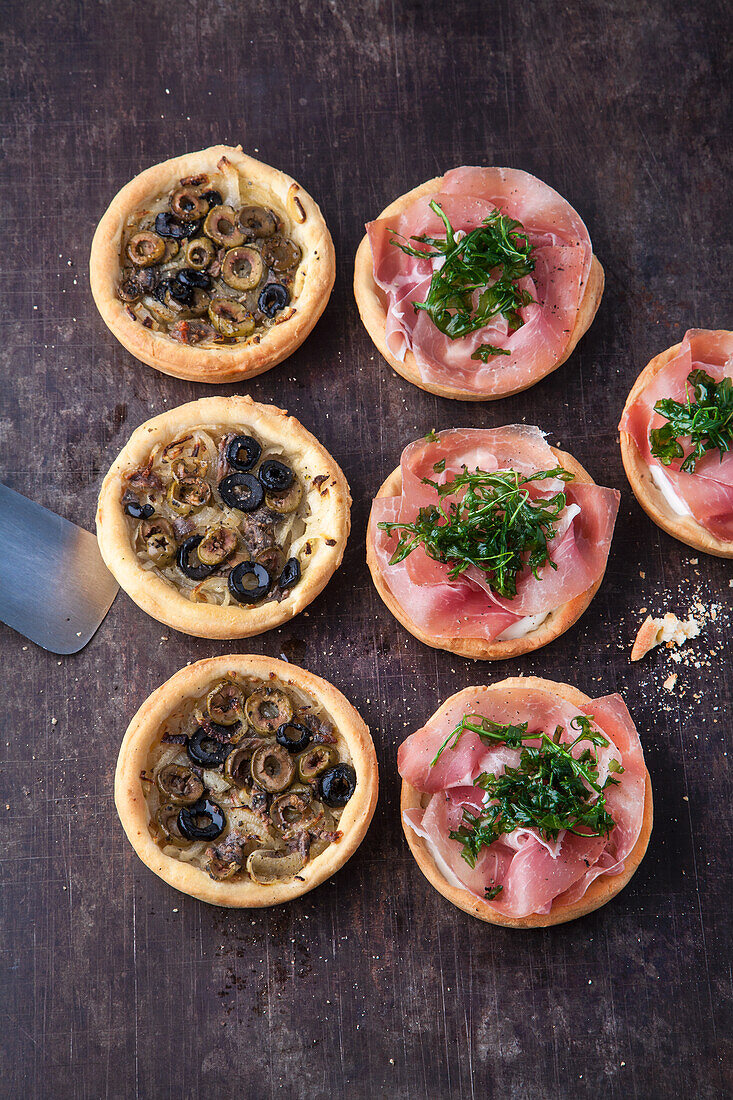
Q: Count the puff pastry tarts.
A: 7